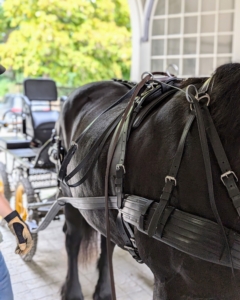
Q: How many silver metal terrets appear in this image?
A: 3